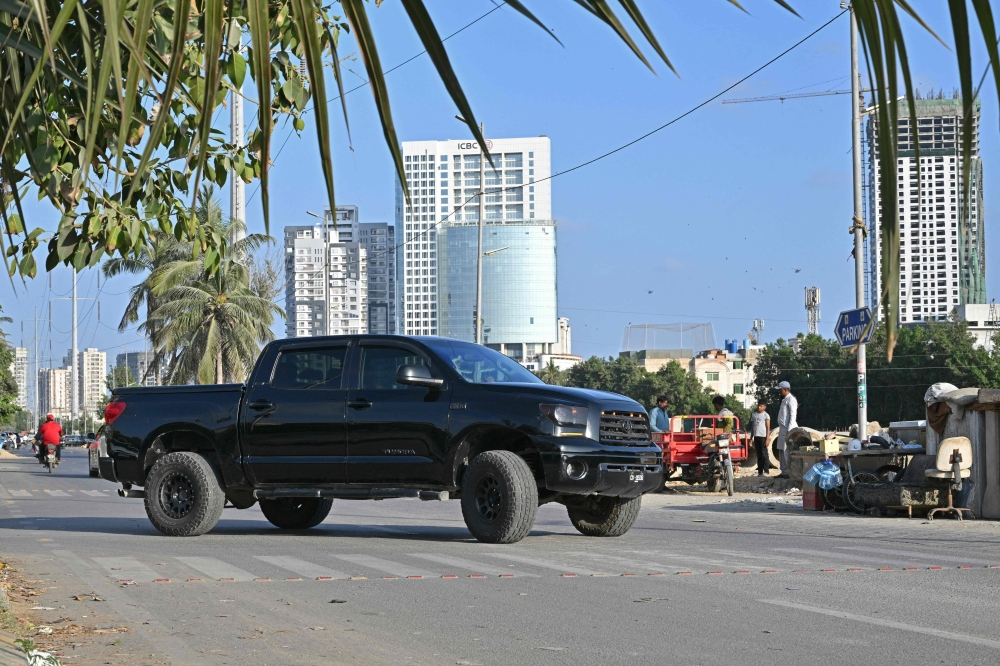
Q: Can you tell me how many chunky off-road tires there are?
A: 4